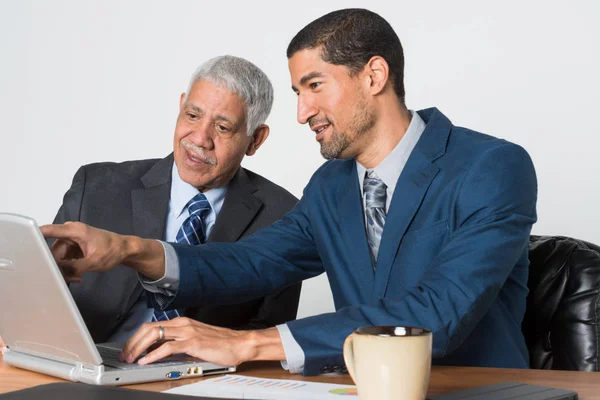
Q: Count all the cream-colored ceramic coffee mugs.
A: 1